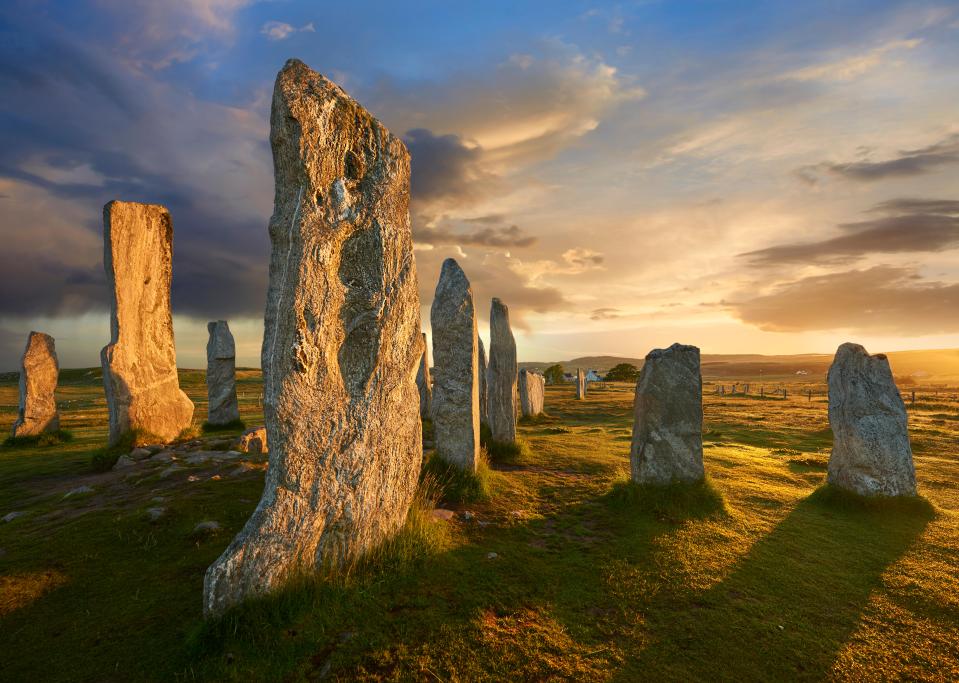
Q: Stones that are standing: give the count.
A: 12